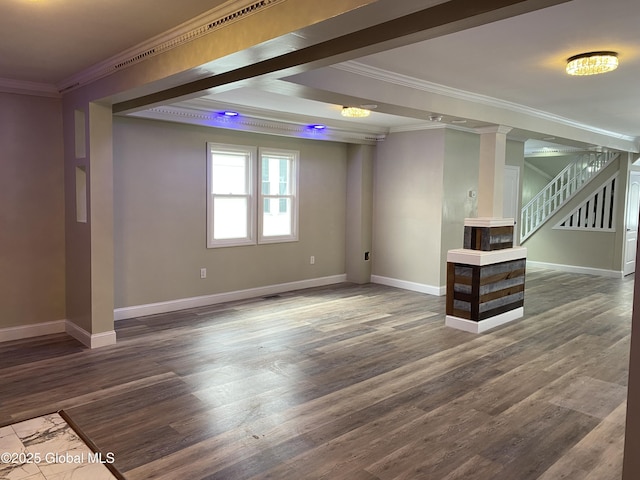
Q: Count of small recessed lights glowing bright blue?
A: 2